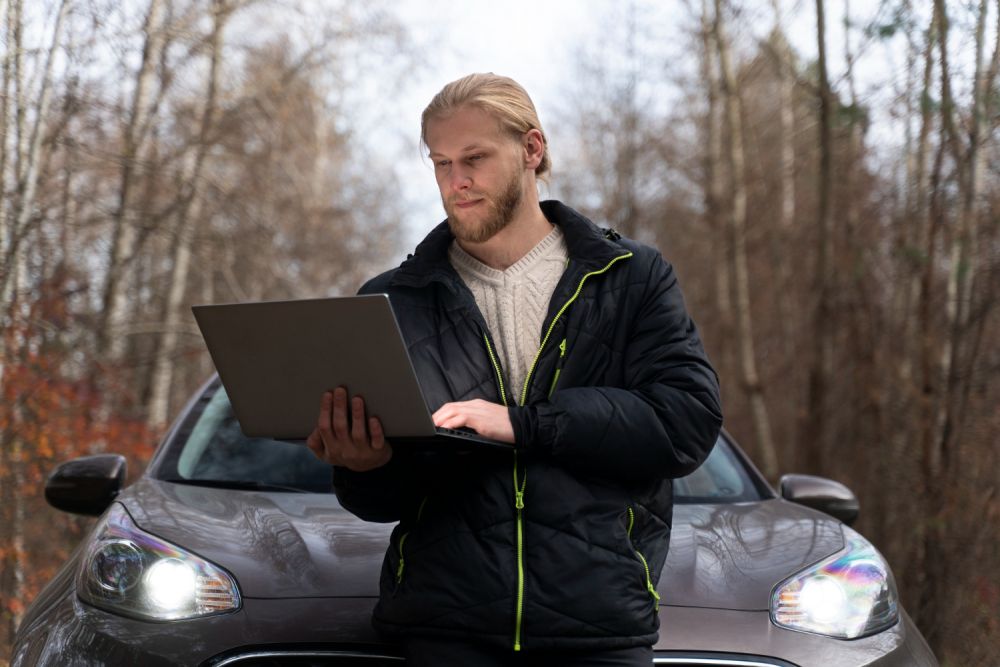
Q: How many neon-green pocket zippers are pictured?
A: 3